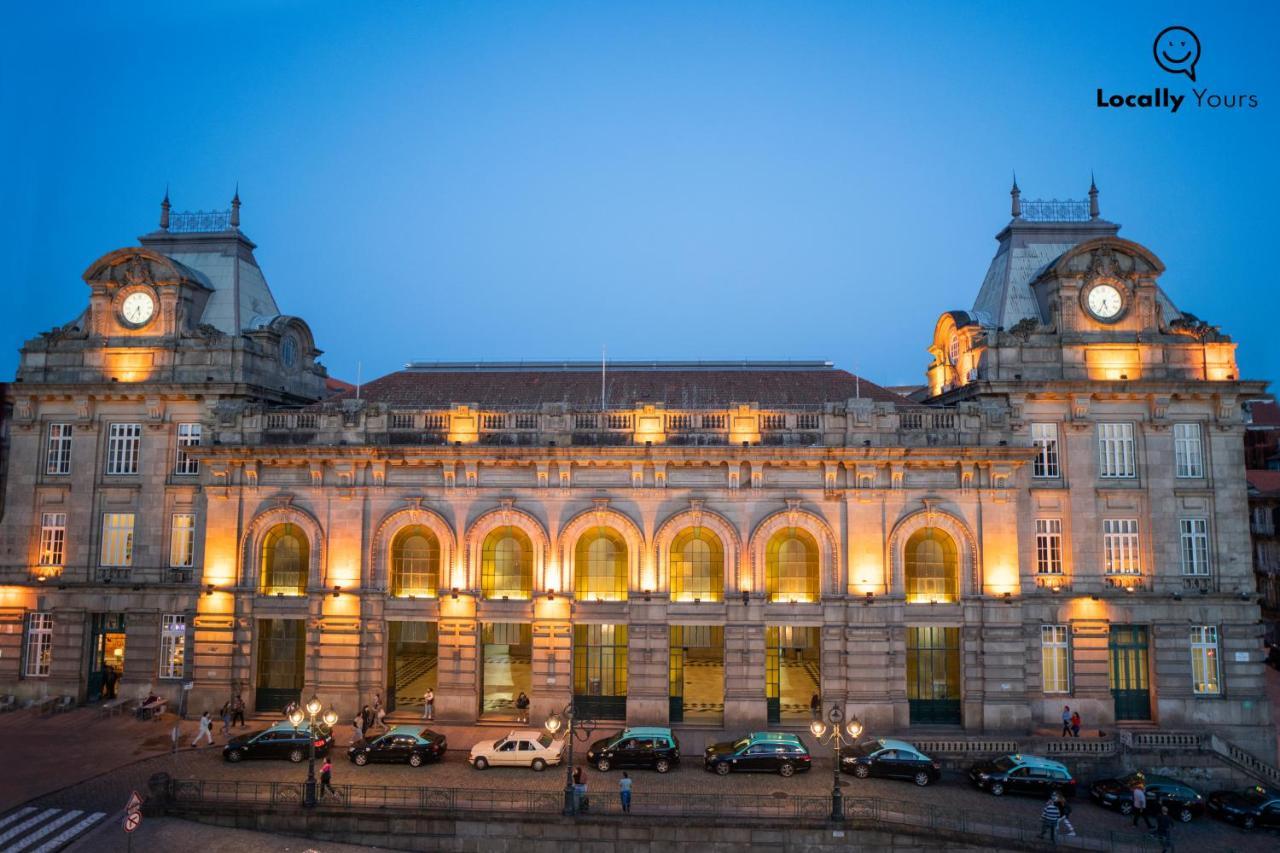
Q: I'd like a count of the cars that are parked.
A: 9